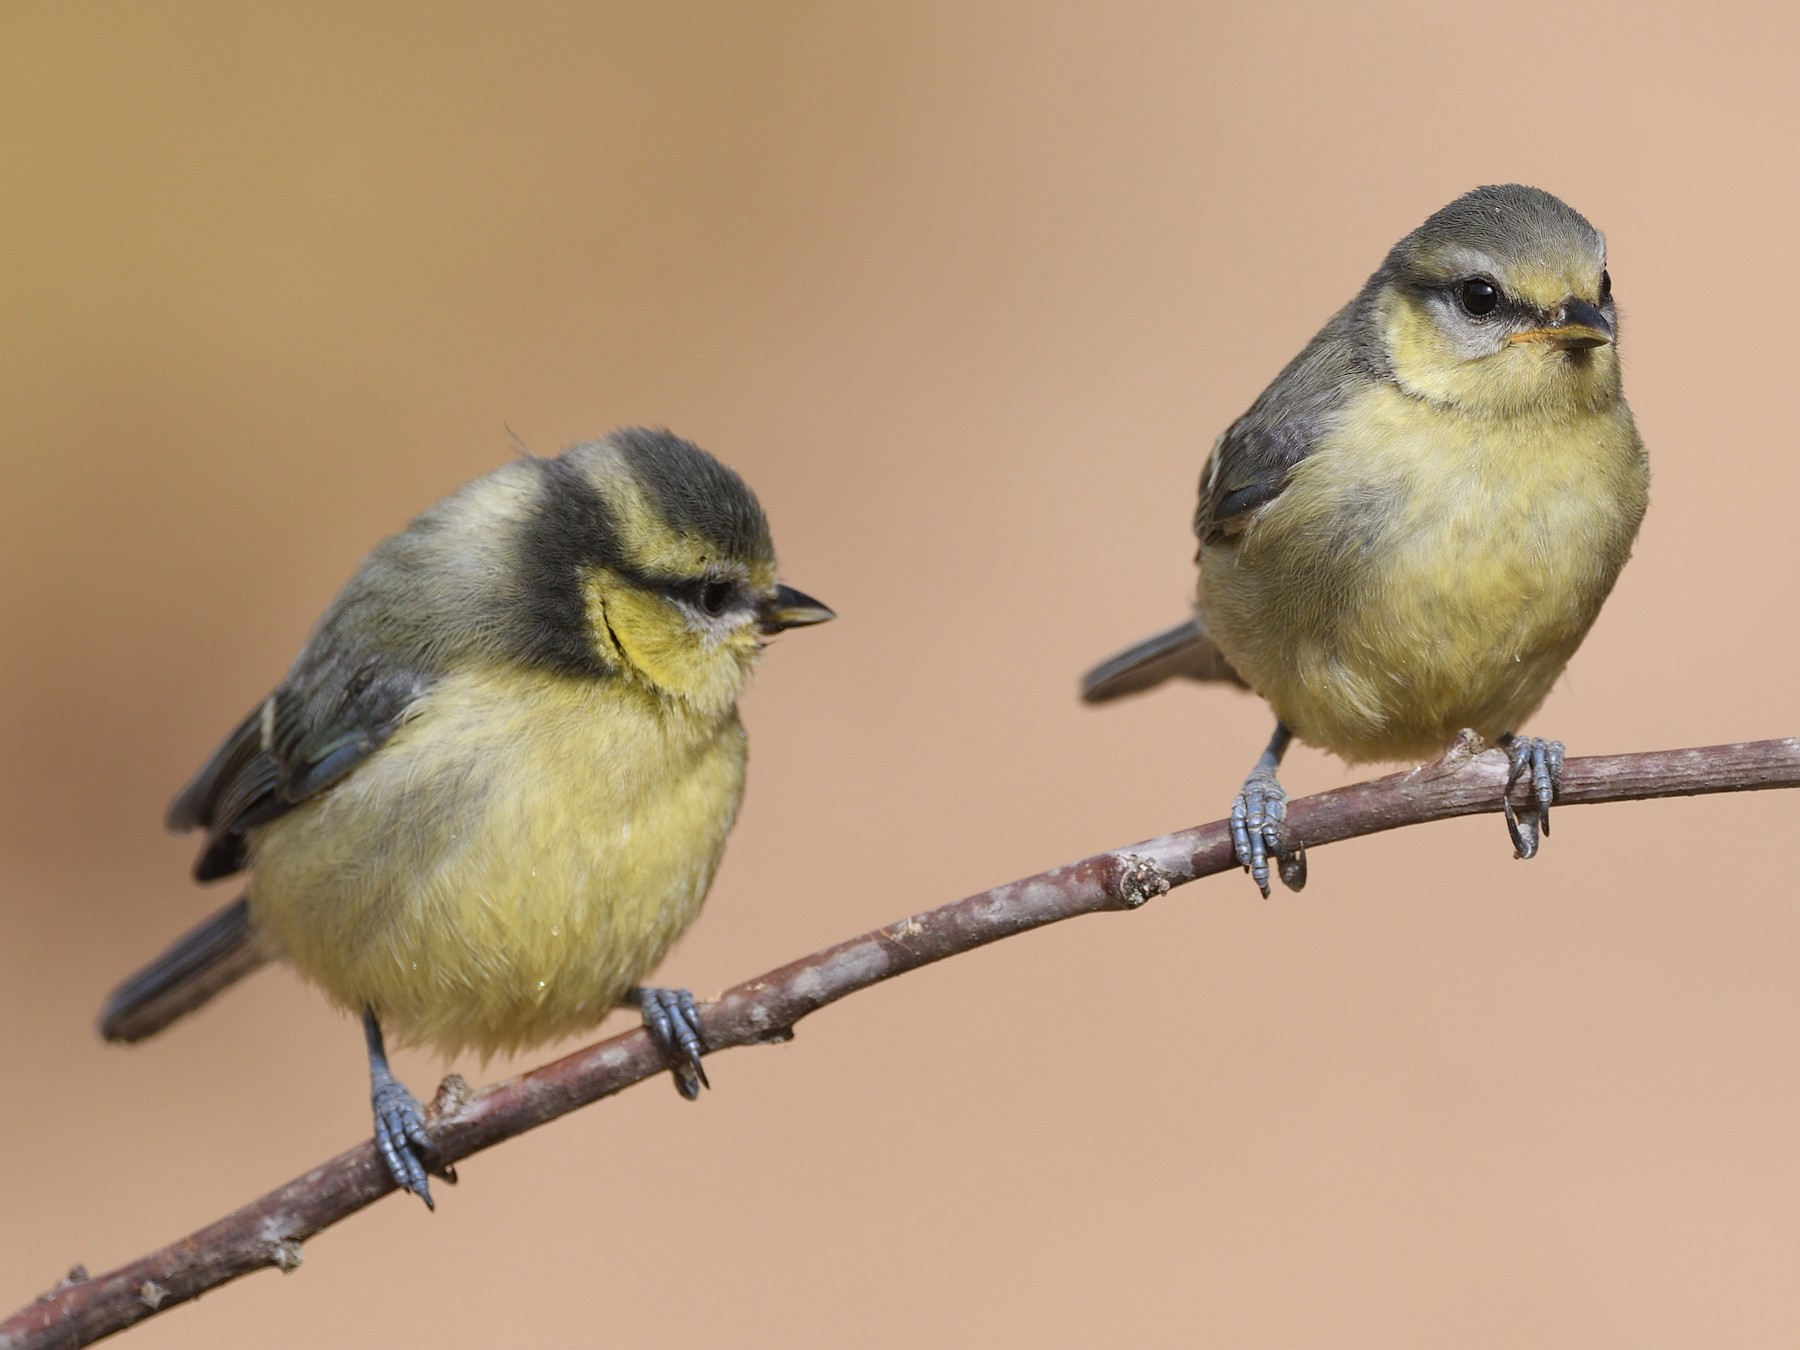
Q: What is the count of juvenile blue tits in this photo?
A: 2